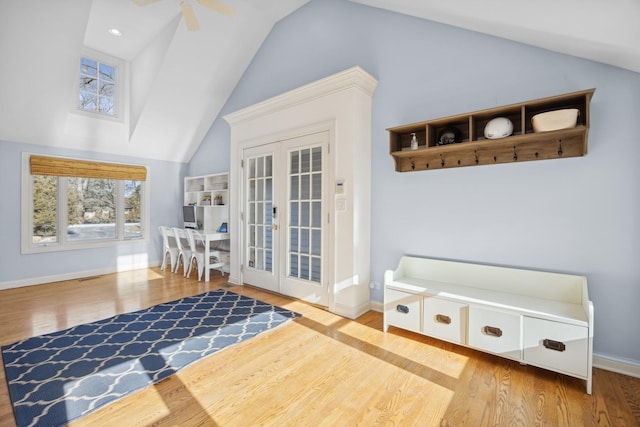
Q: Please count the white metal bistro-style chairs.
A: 3